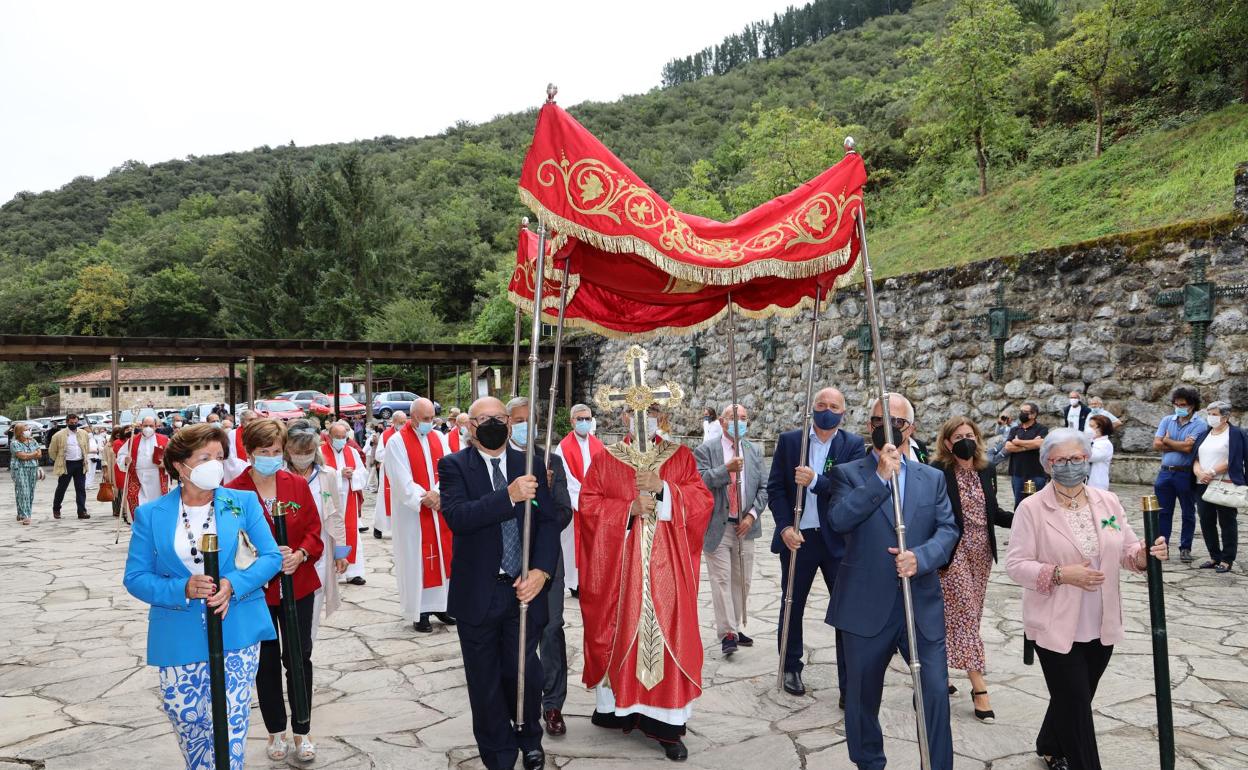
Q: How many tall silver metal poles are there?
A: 6